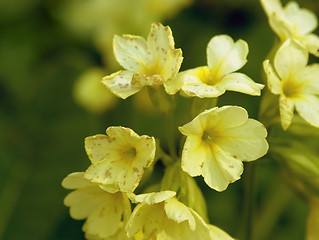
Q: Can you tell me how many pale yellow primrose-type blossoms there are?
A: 8